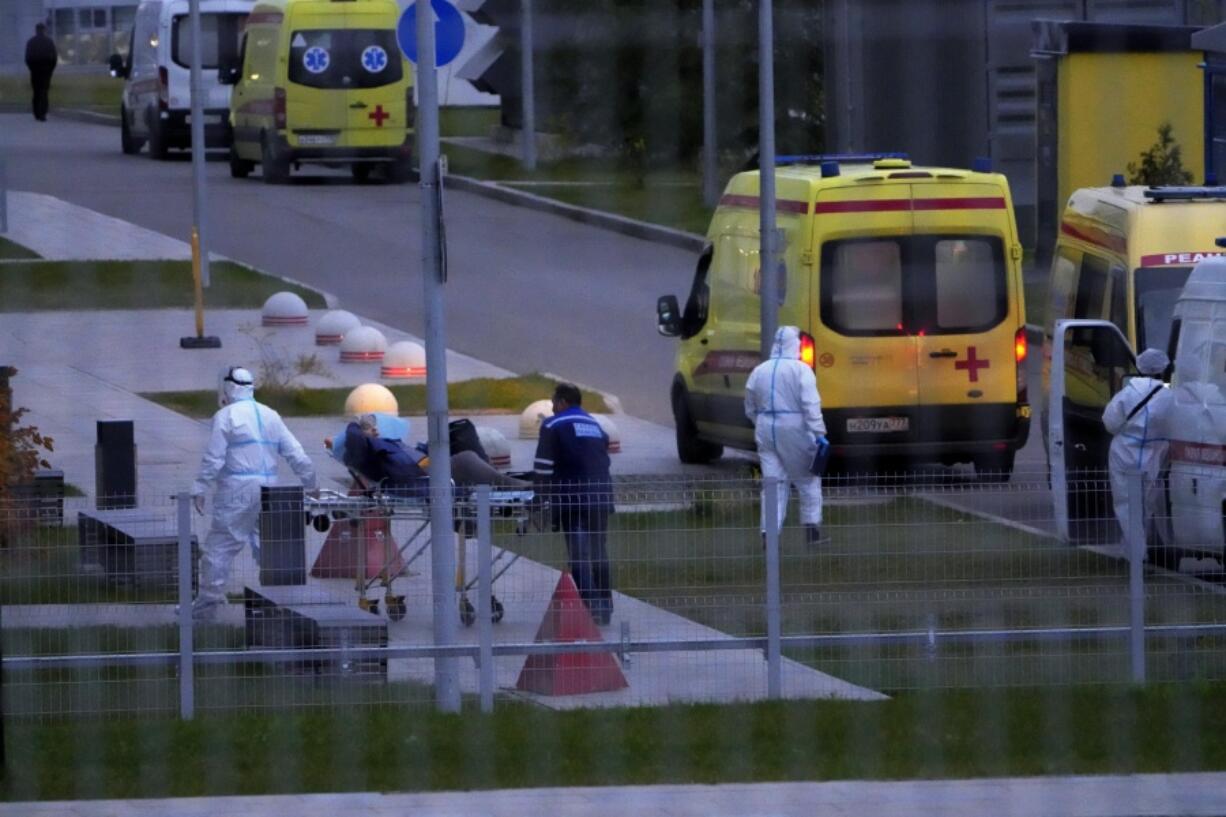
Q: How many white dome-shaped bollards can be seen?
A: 8